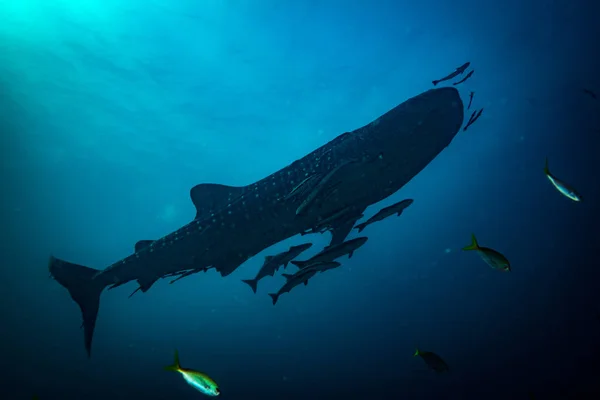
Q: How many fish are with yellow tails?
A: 4